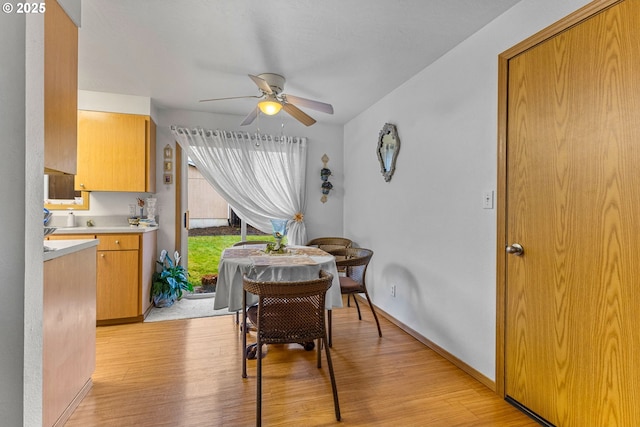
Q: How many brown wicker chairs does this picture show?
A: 4